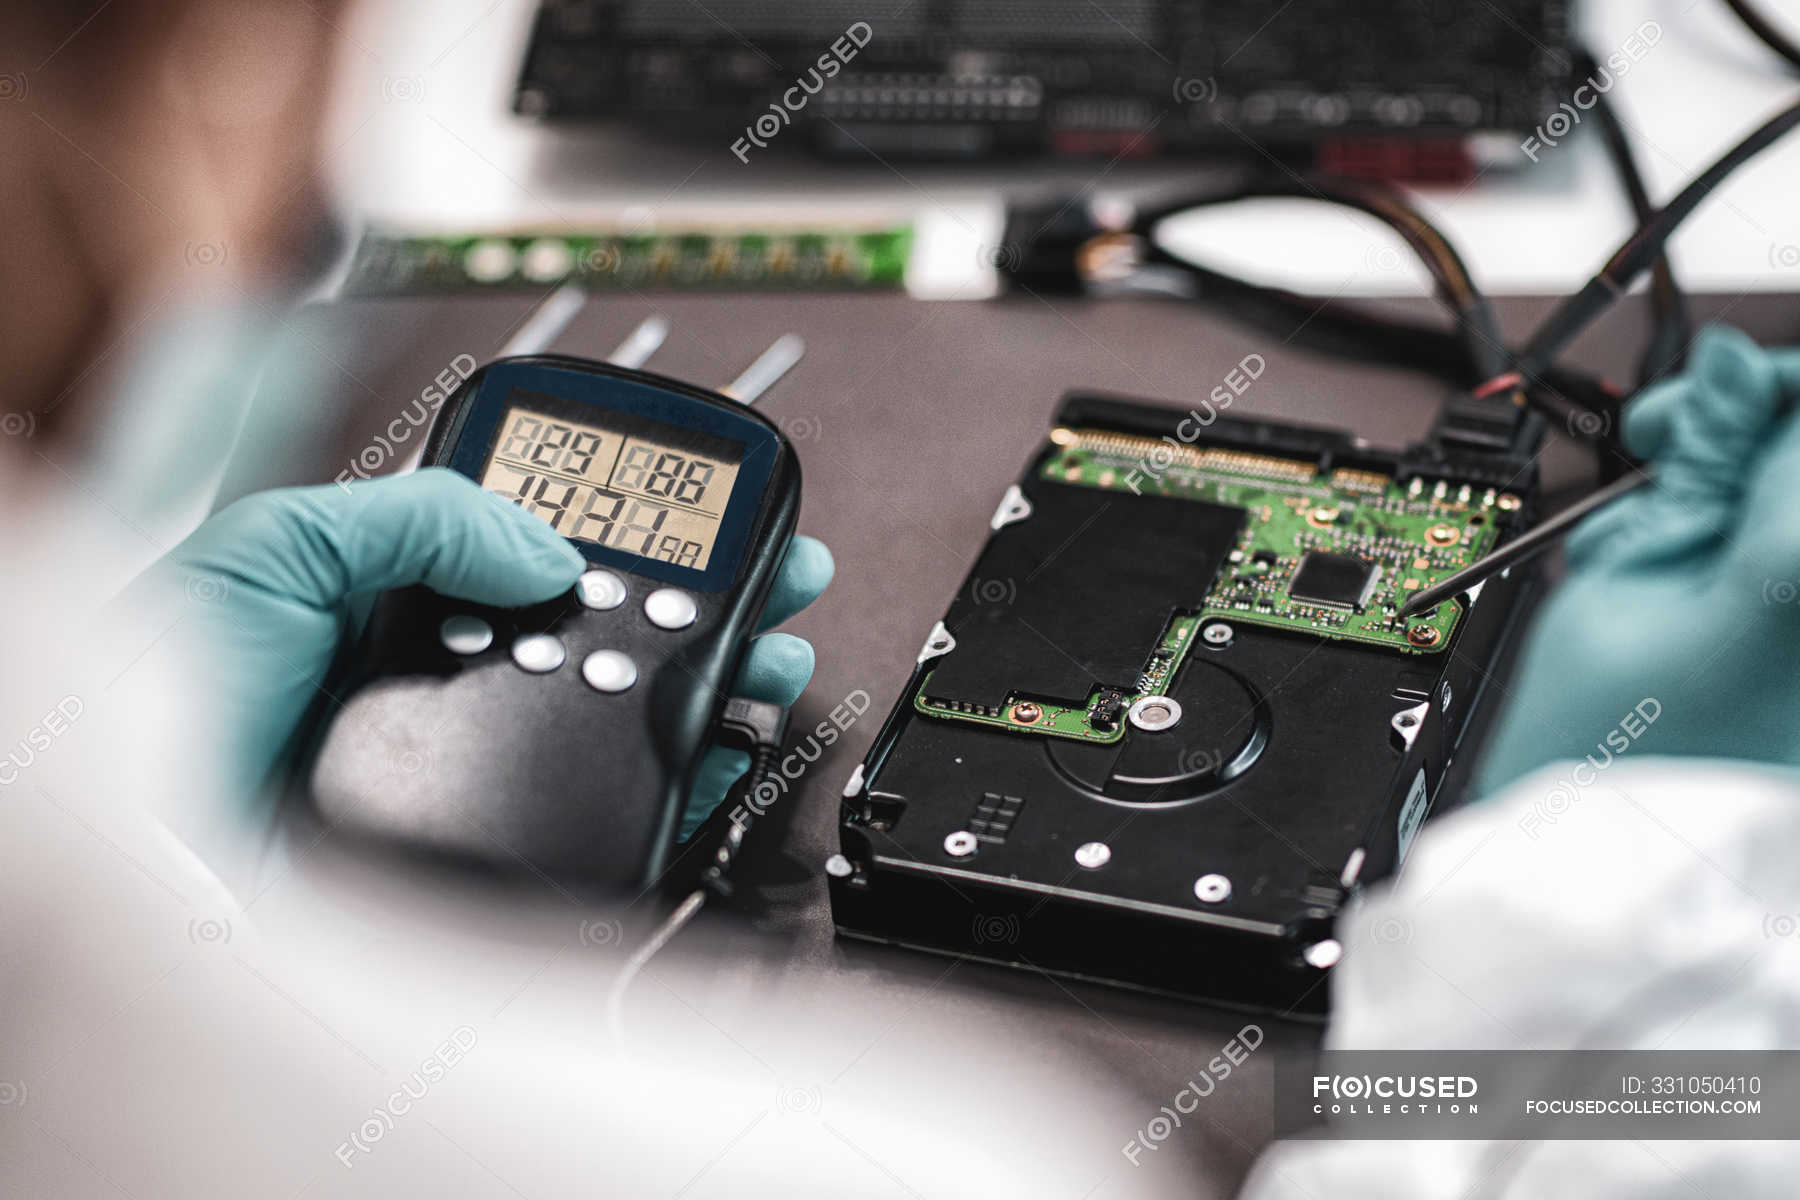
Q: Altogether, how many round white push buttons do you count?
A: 5